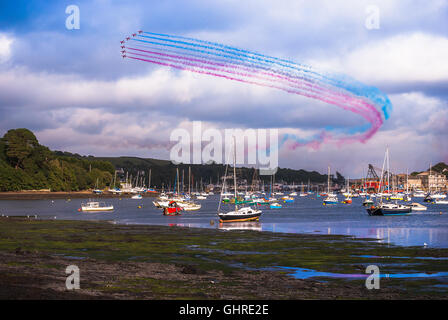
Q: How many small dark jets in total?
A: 7